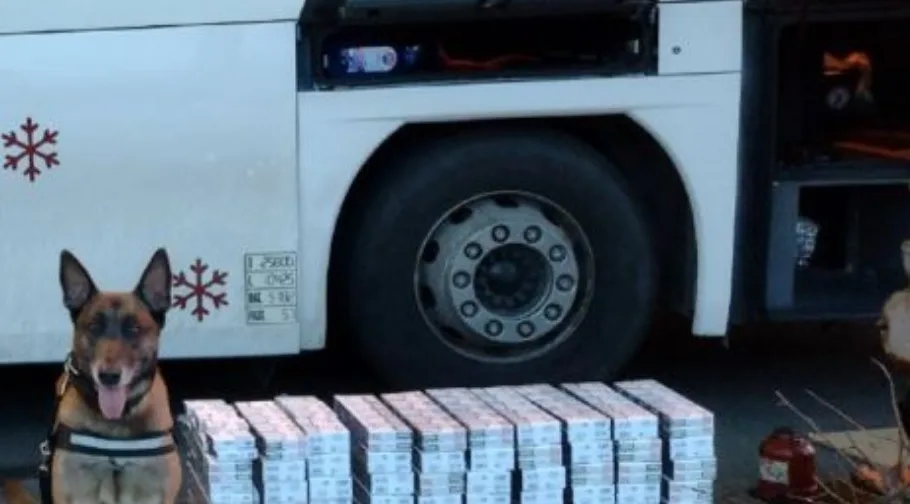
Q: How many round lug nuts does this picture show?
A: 10